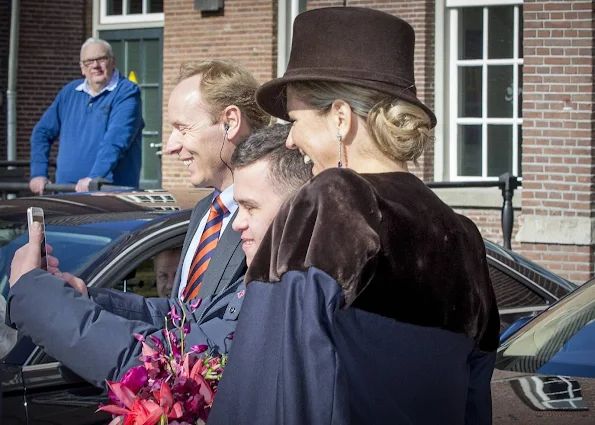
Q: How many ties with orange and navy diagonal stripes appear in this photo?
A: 1